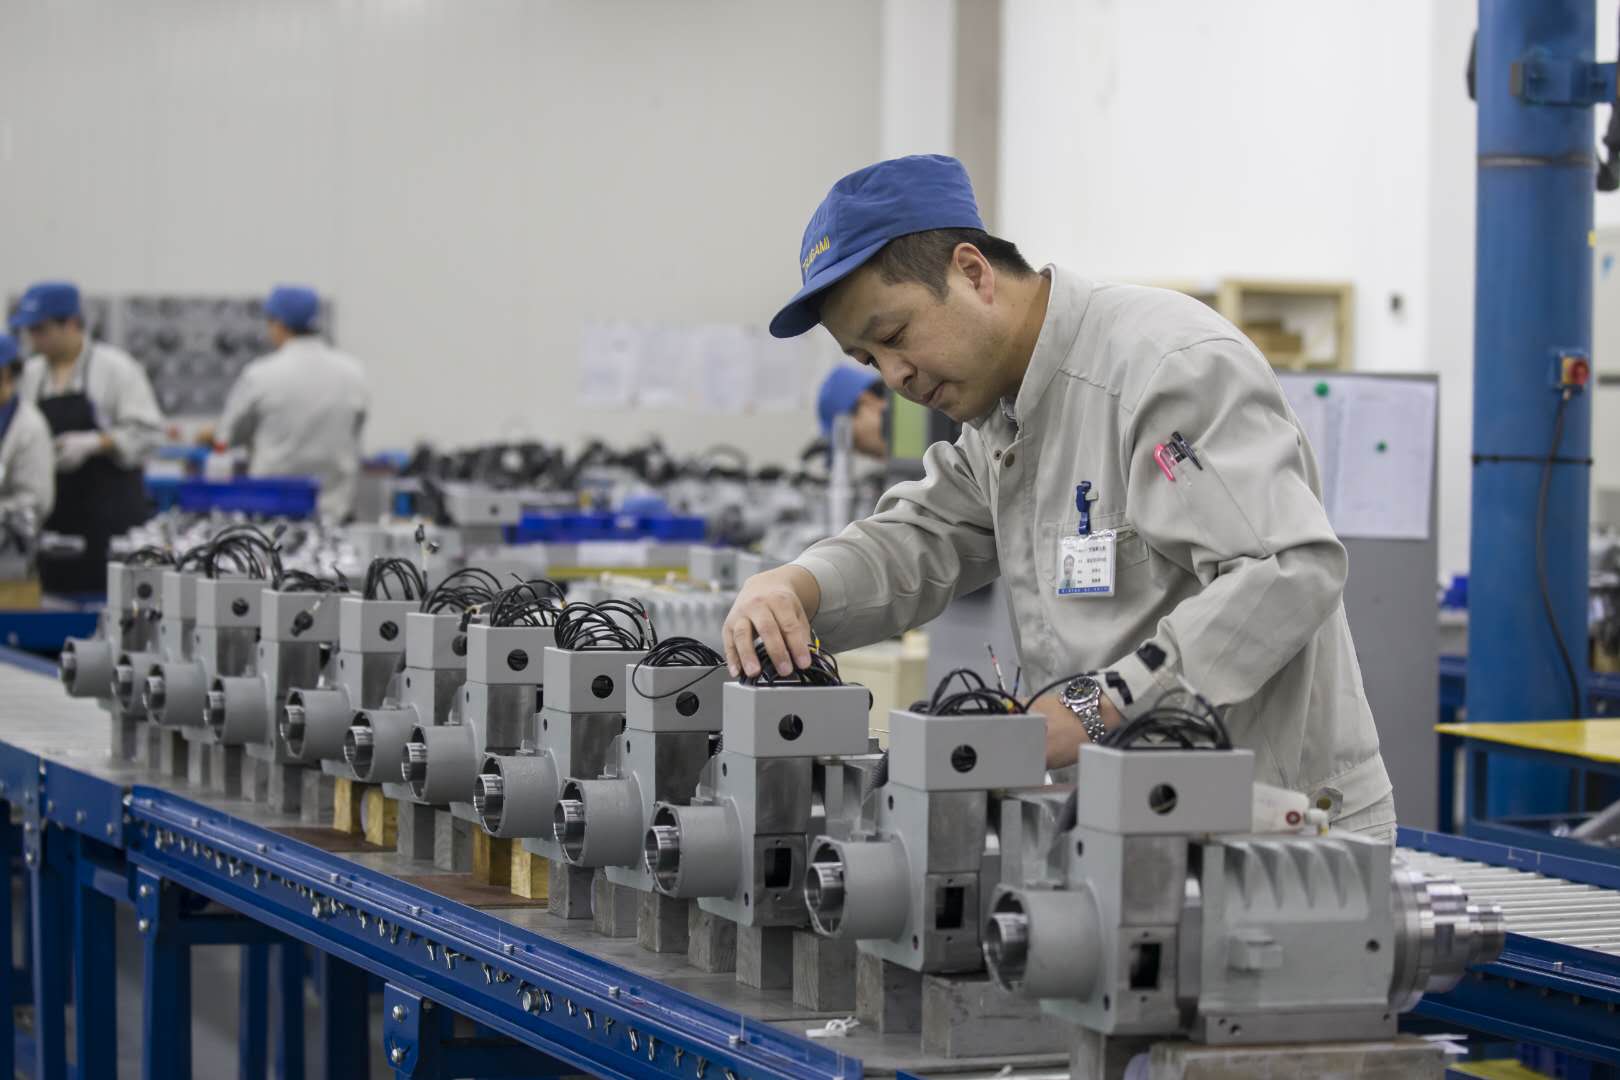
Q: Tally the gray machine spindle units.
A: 12